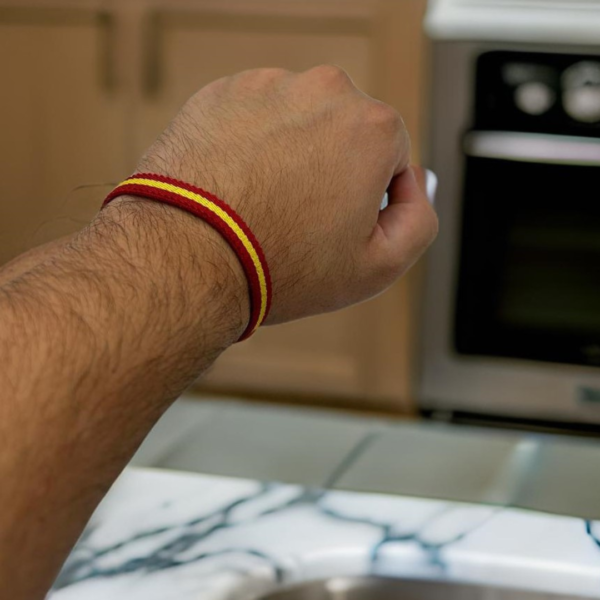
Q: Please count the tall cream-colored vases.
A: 0